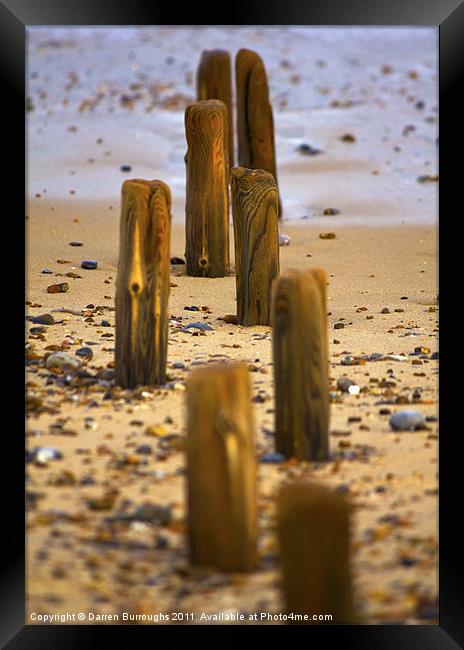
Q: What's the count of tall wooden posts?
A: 8